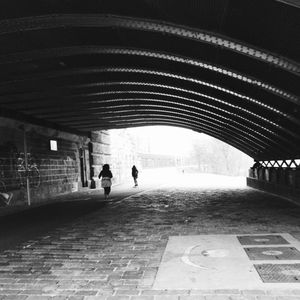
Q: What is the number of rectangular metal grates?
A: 3